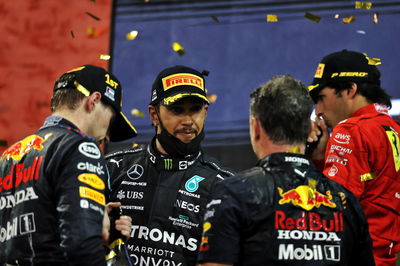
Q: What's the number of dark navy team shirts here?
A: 2